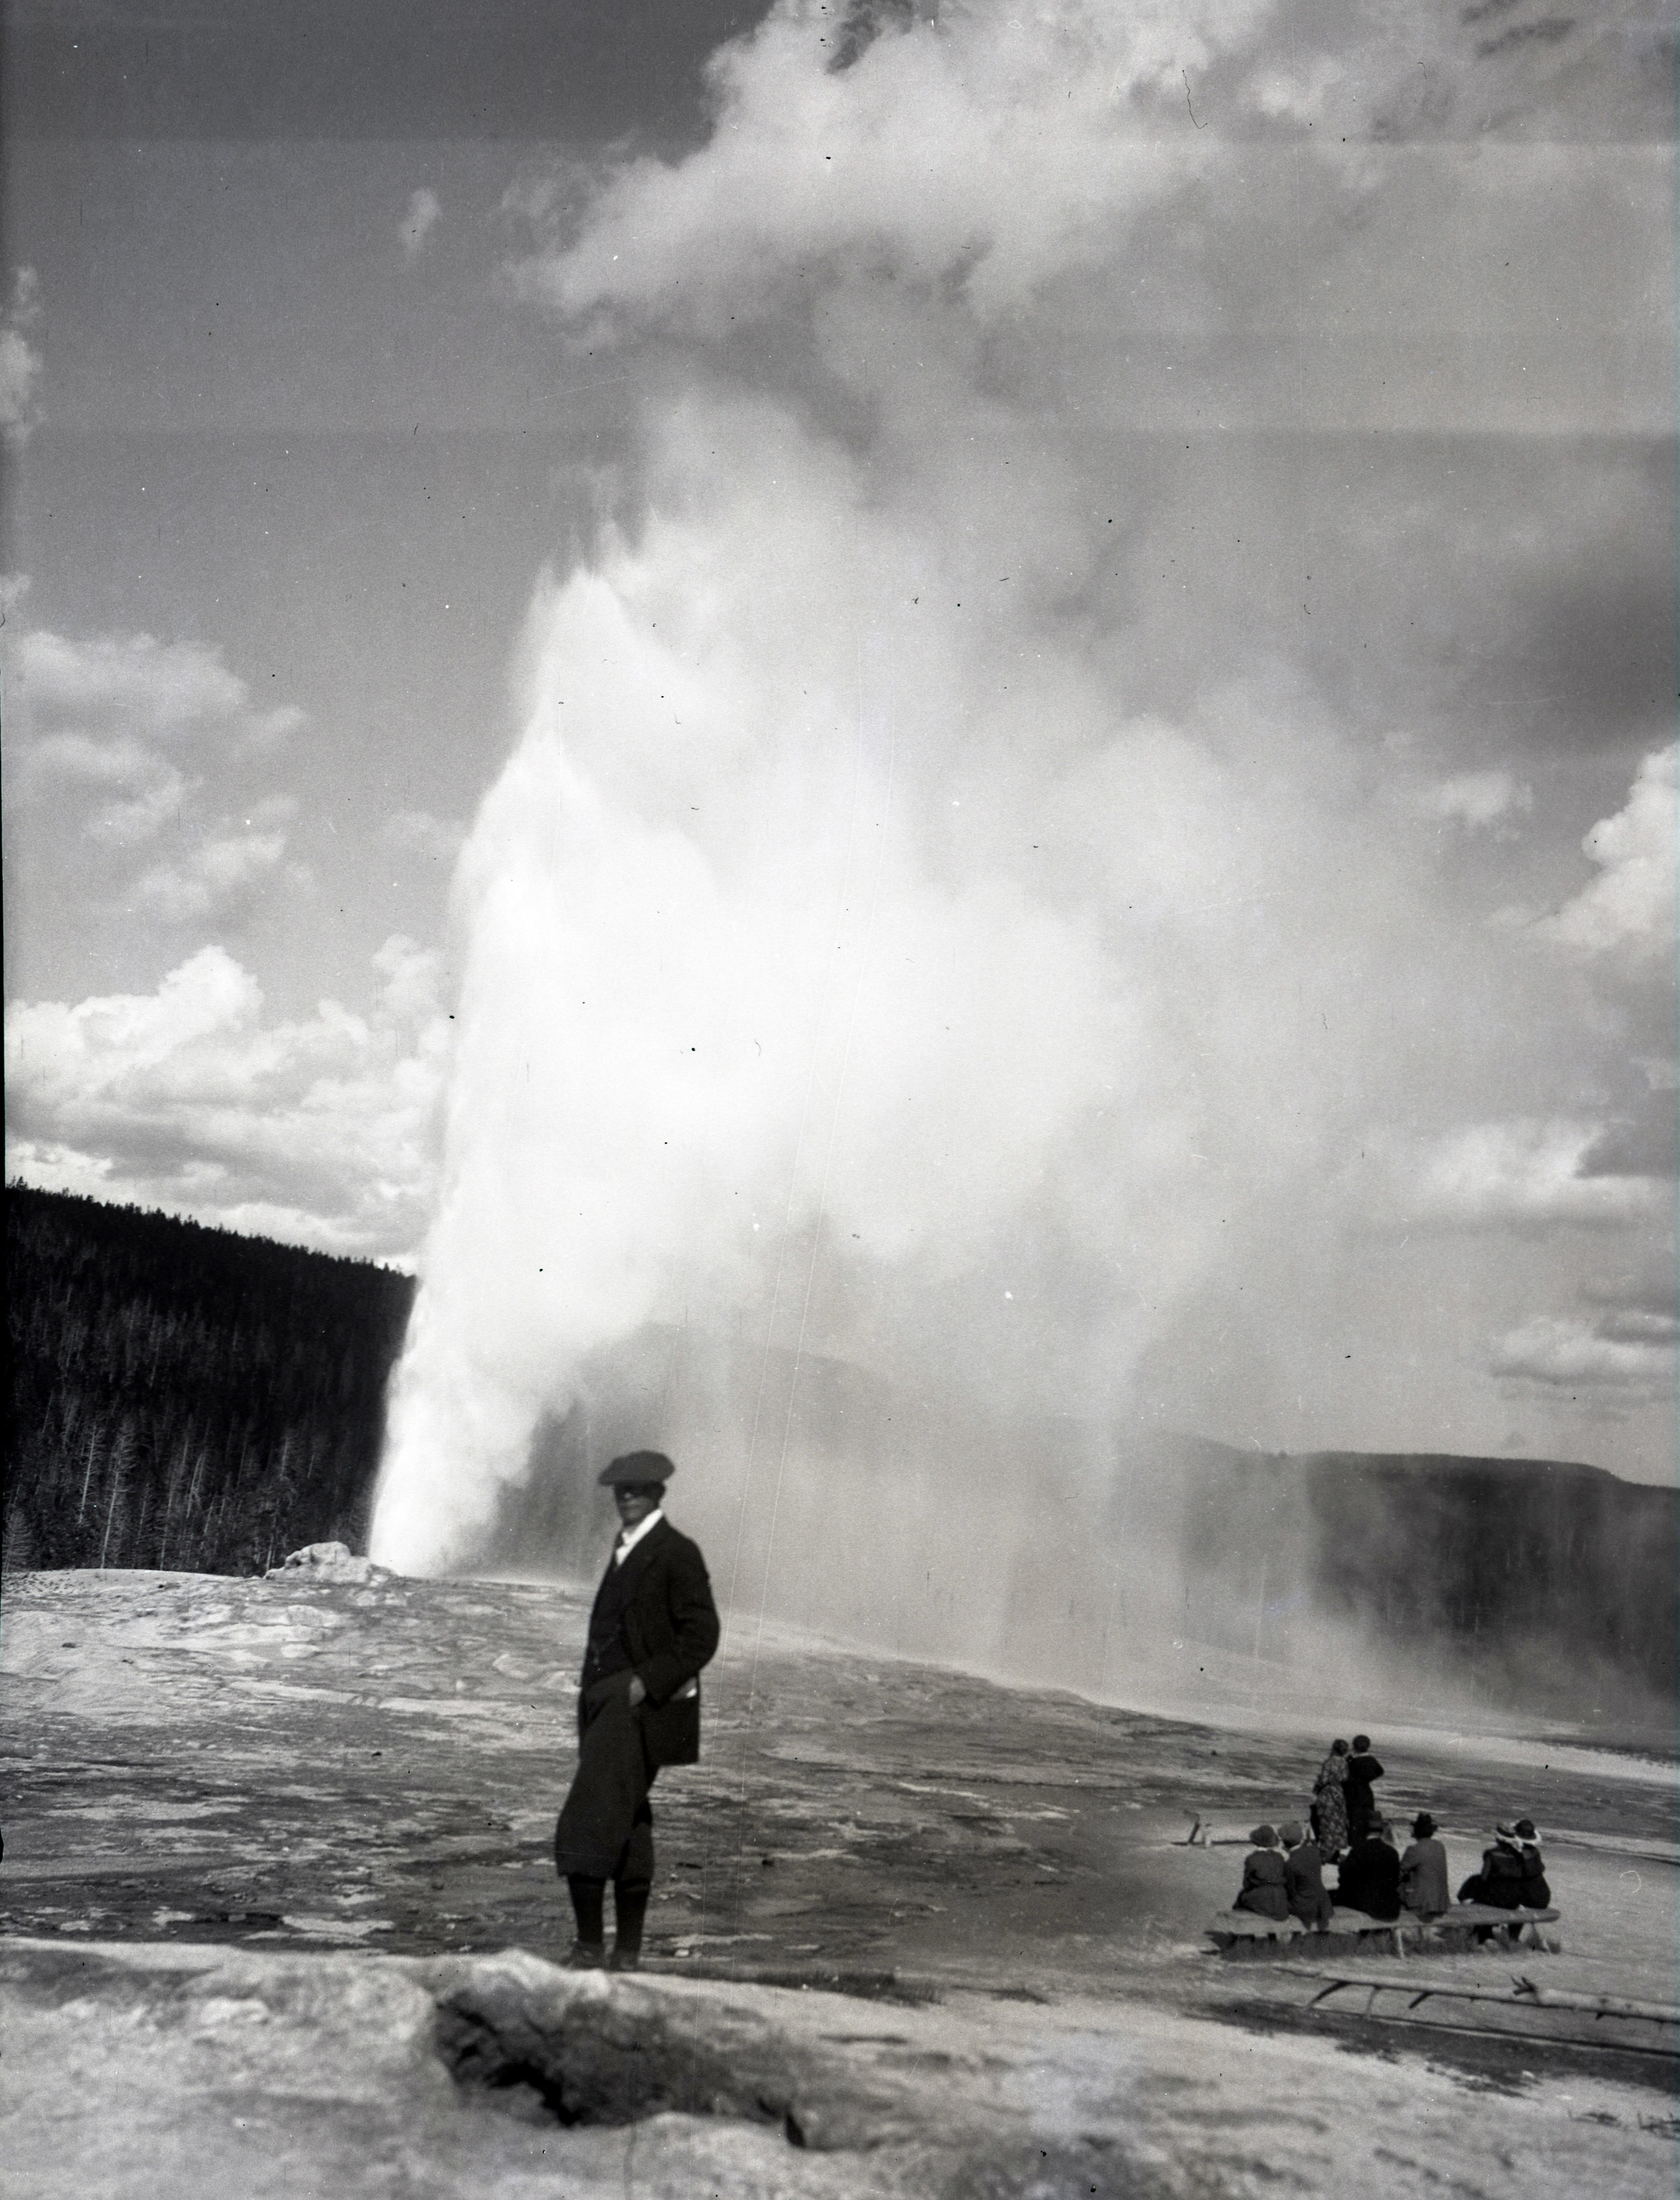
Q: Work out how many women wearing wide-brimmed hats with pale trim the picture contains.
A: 2